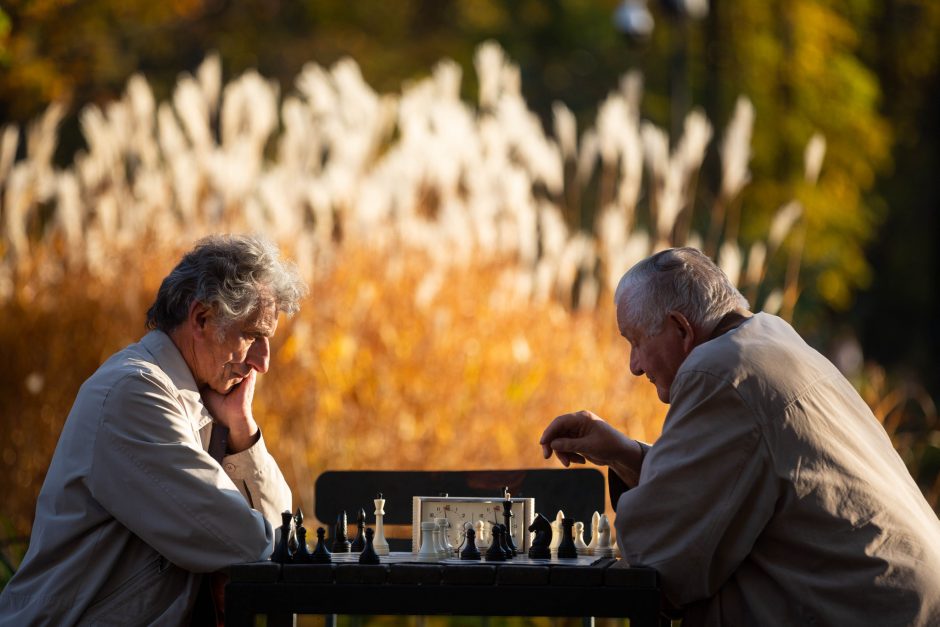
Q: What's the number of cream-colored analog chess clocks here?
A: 1